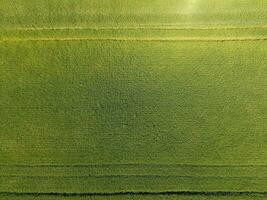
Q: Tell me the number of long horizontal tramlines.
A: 5